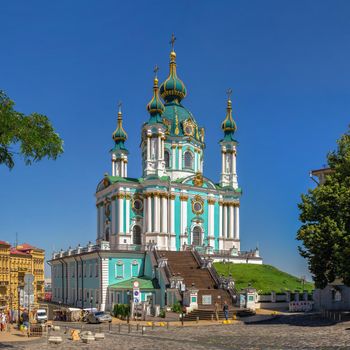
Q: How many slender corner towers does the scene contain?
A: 3